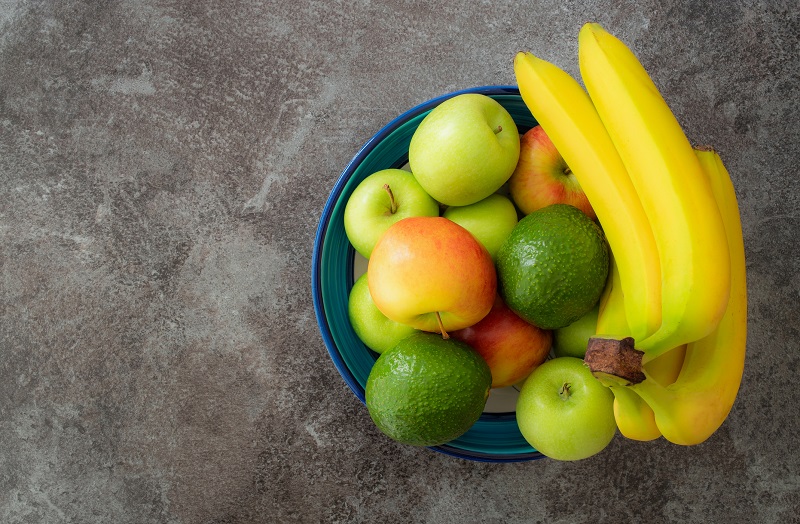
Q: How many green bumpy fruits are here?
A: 2